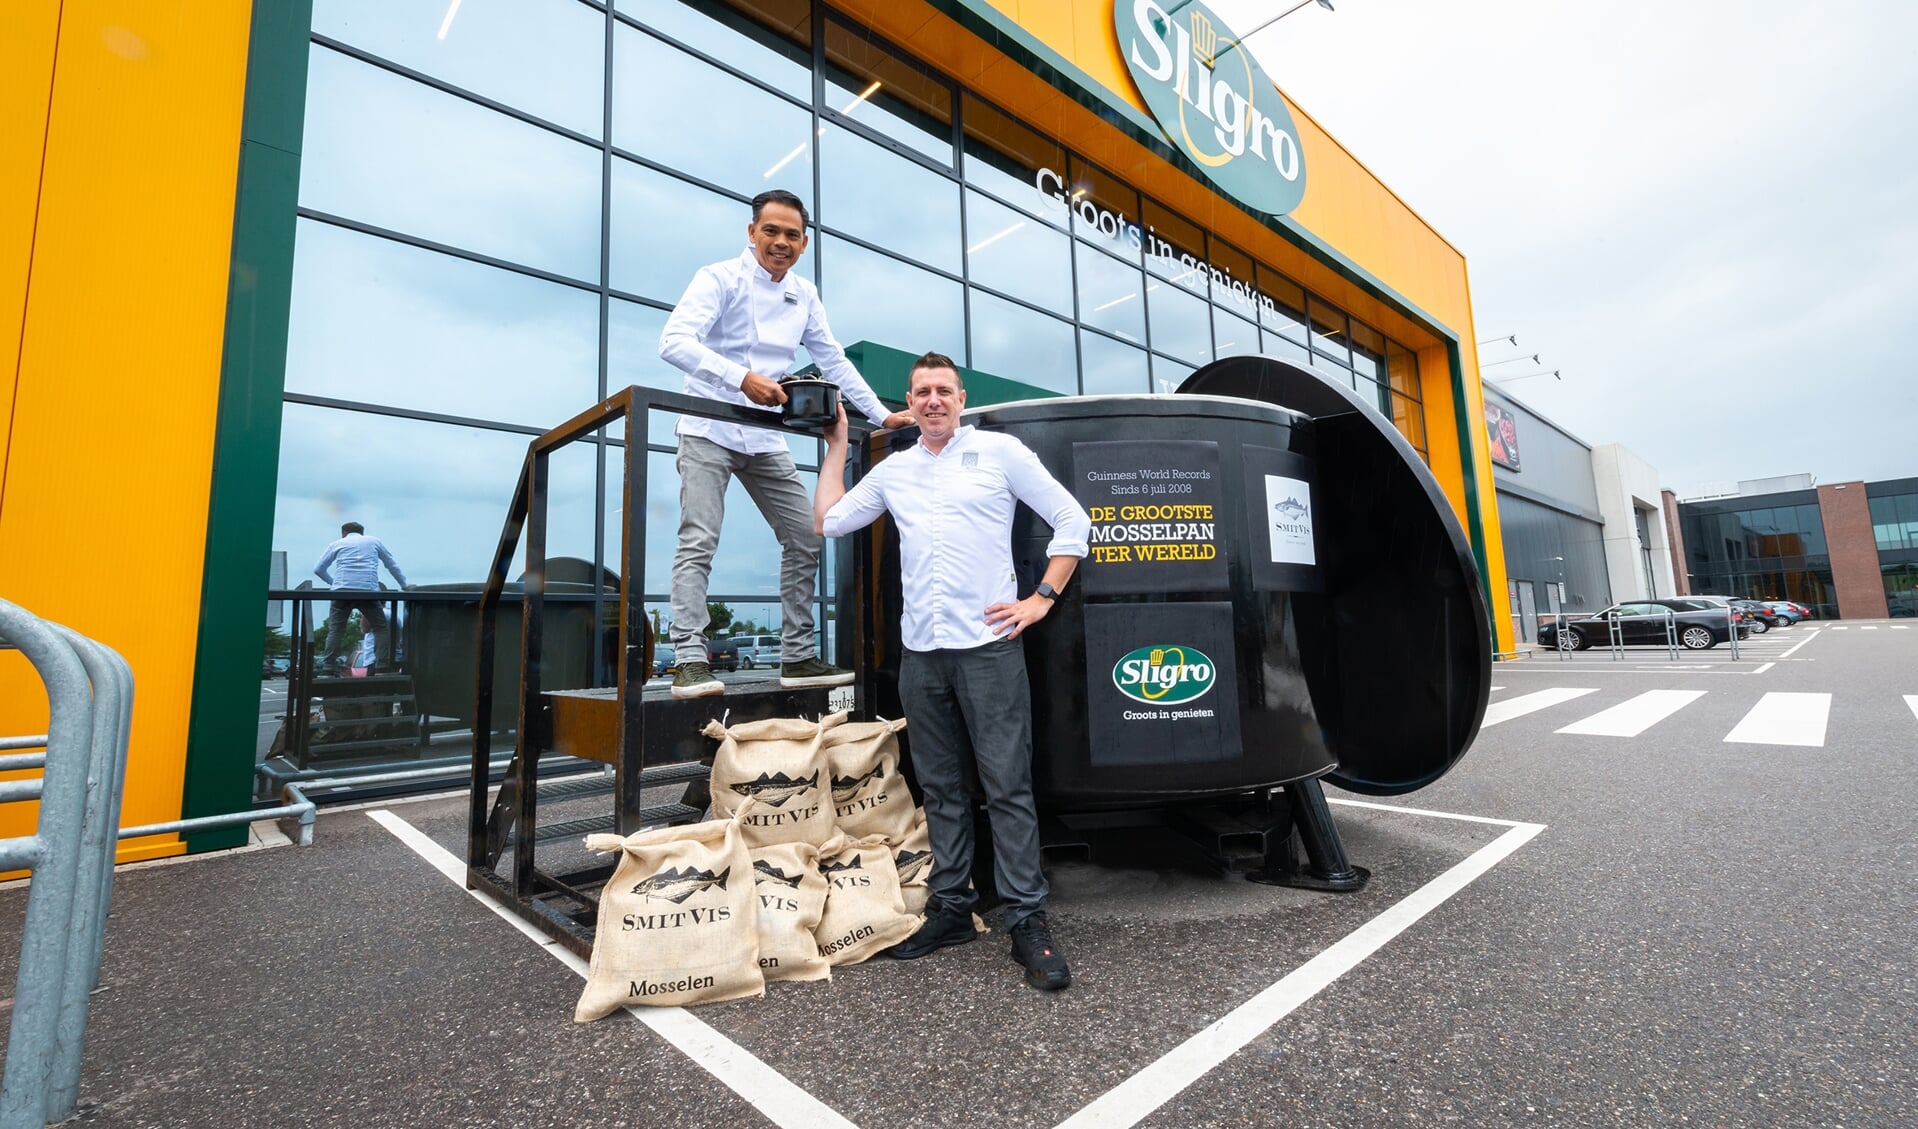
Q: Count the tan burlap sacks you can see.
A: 6